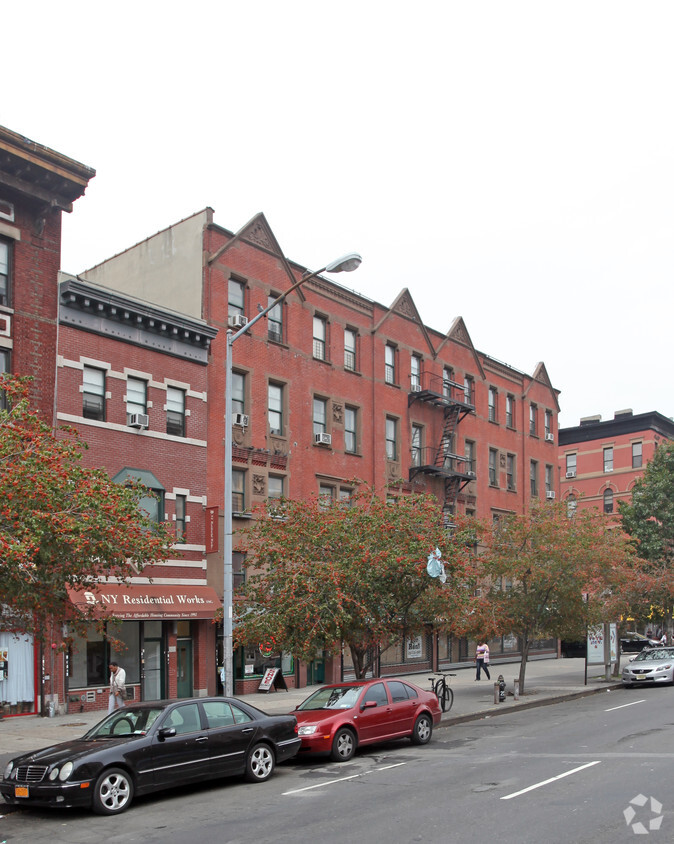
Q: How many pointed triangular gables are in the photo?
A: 4